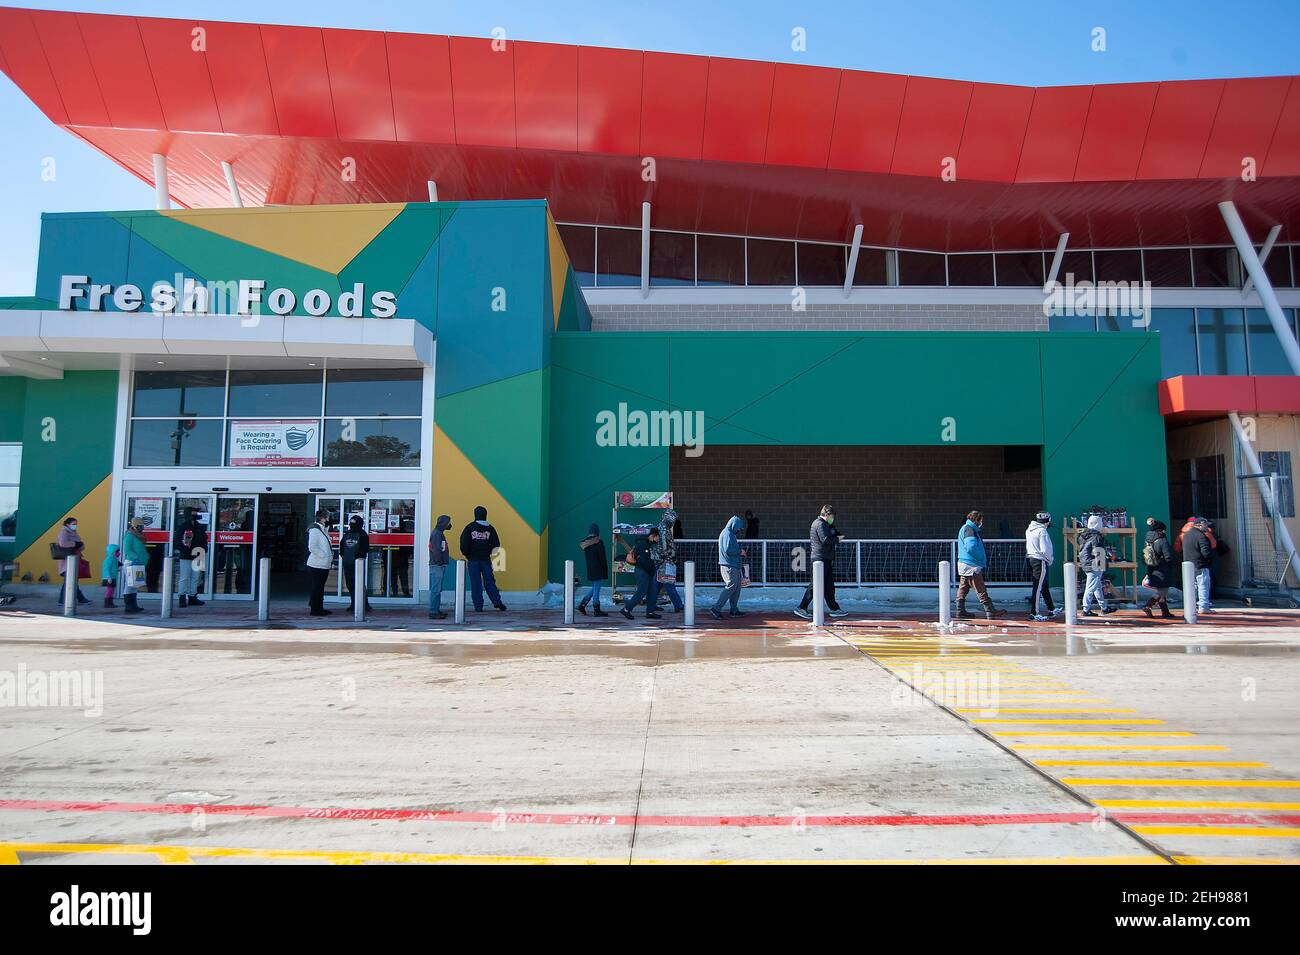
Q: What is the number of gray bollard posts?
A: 11